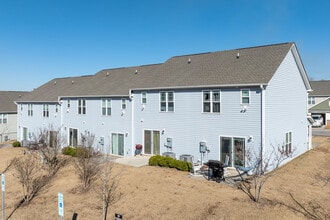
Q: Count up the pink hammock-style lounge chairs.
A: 0